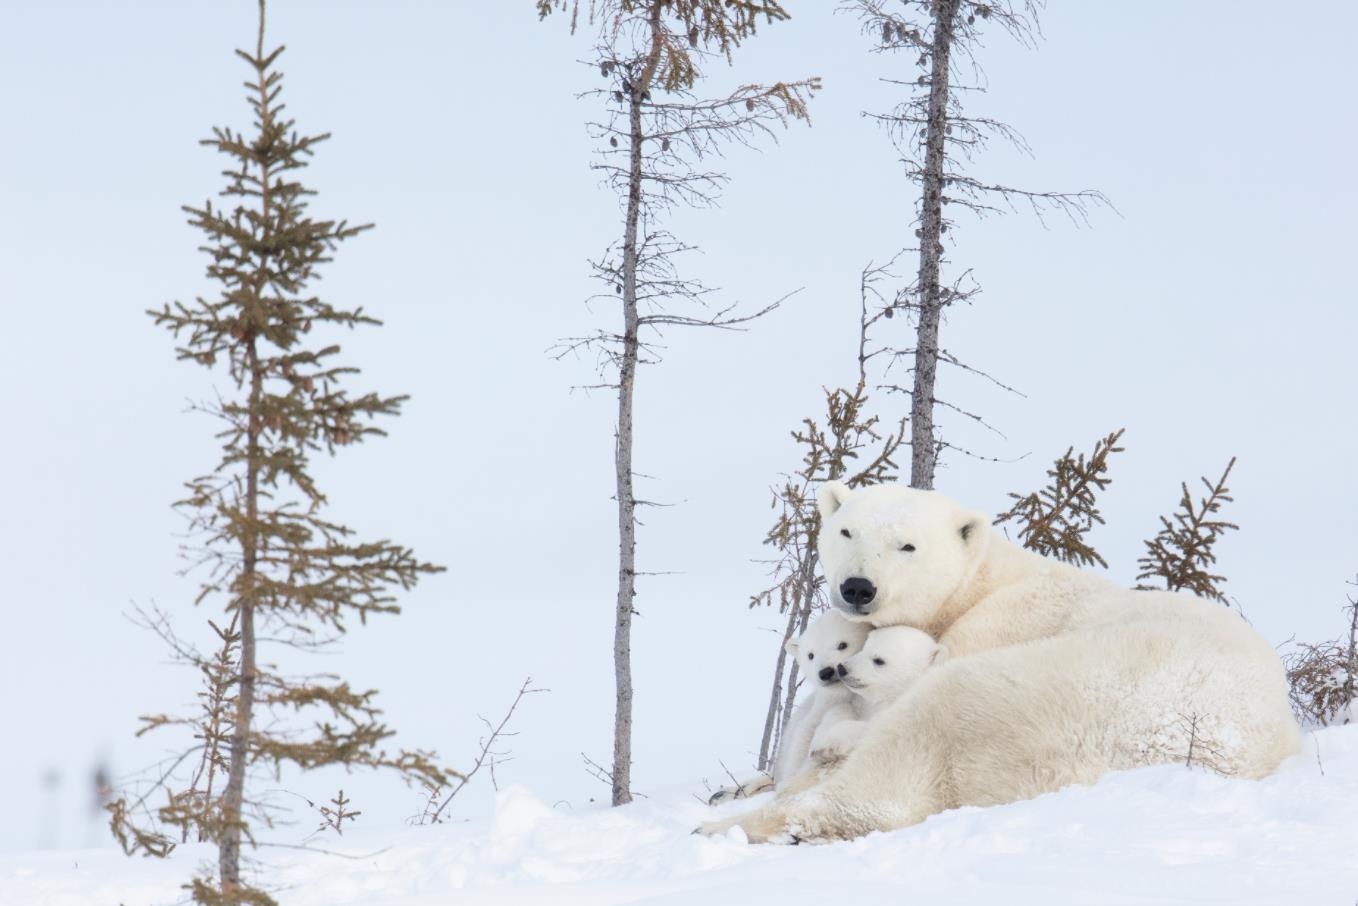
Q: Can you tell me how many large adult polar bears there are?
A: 1